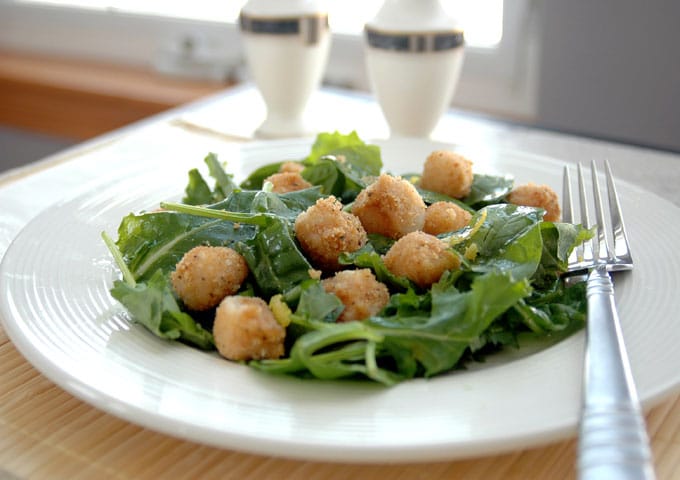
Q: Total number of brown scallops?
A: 11